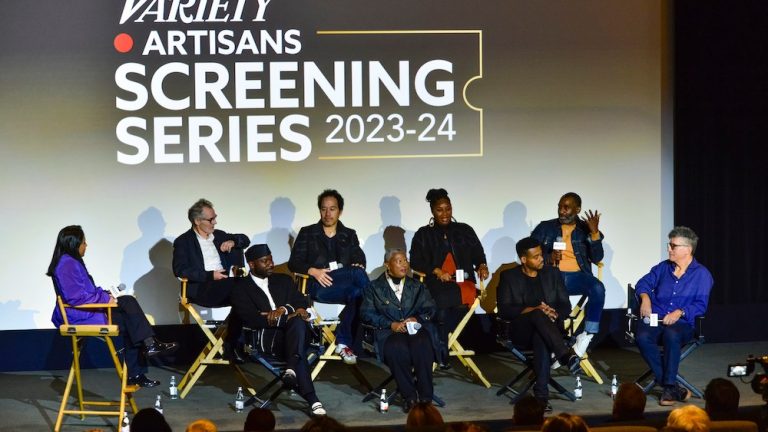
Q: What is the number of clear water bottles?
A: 7